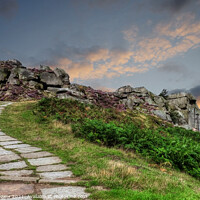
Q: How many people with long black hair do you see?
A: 0